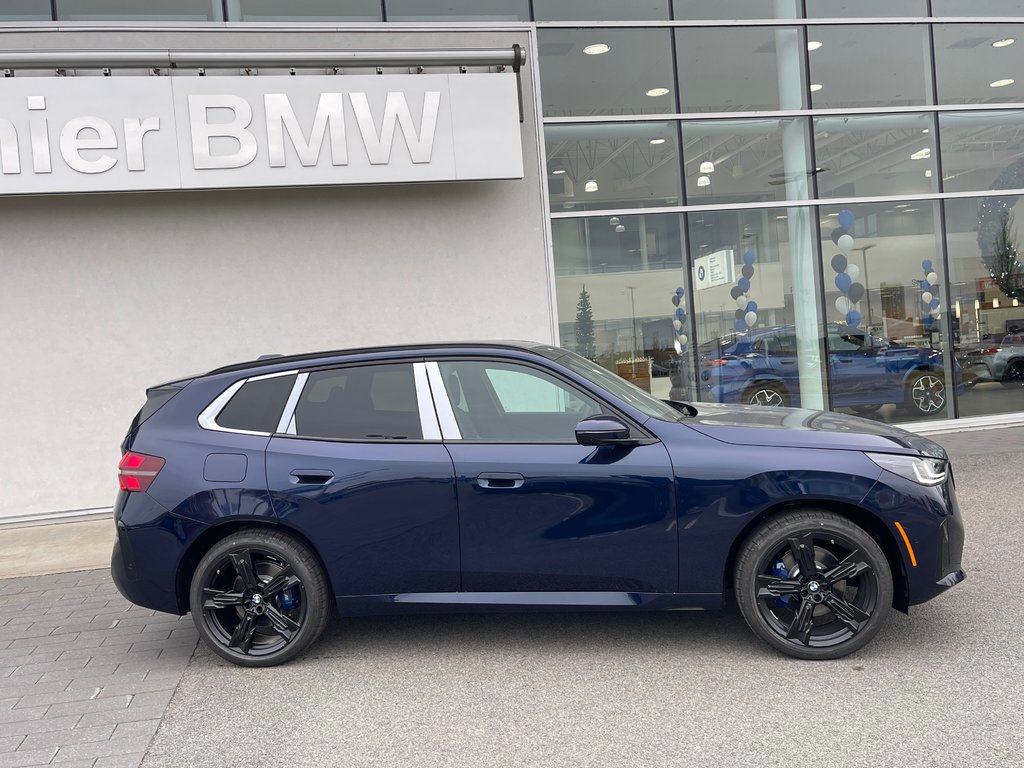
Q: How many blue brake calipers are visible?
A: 2